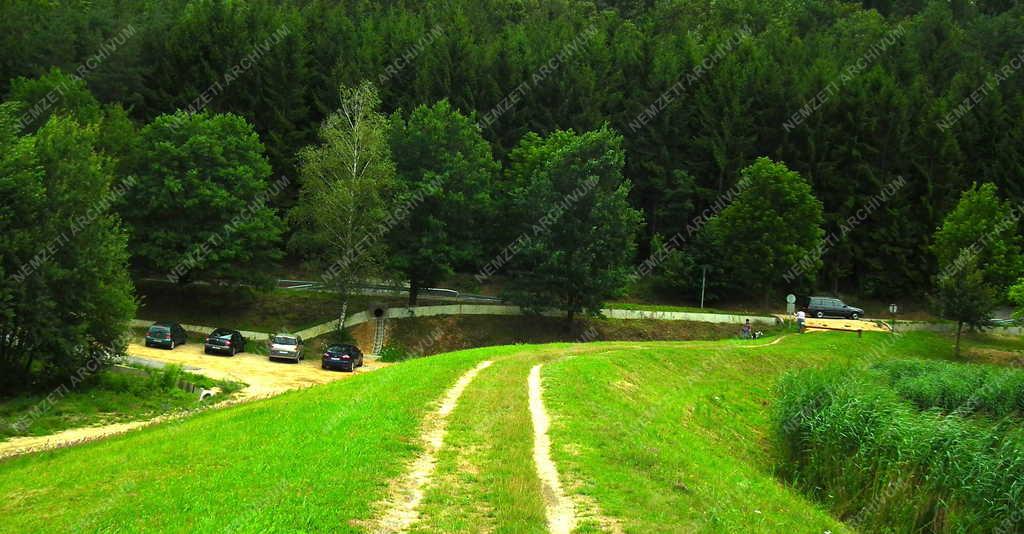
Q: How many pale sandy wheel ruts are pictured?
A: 2